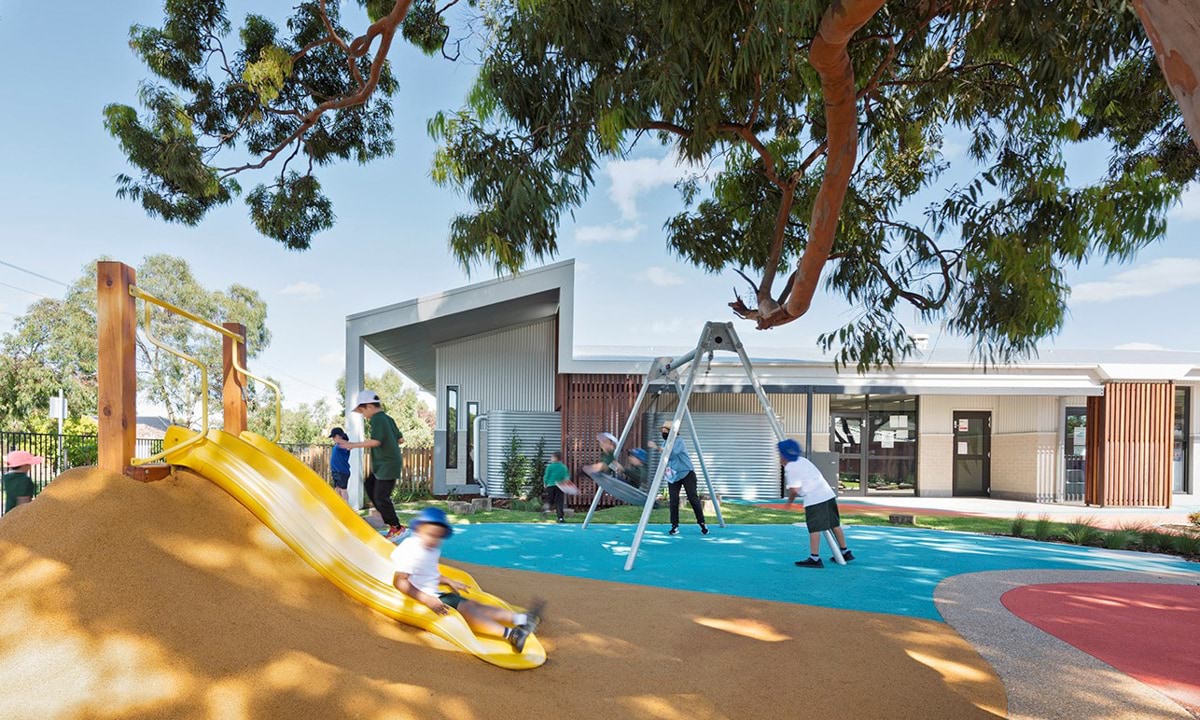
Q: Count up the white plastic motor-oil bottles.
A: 0